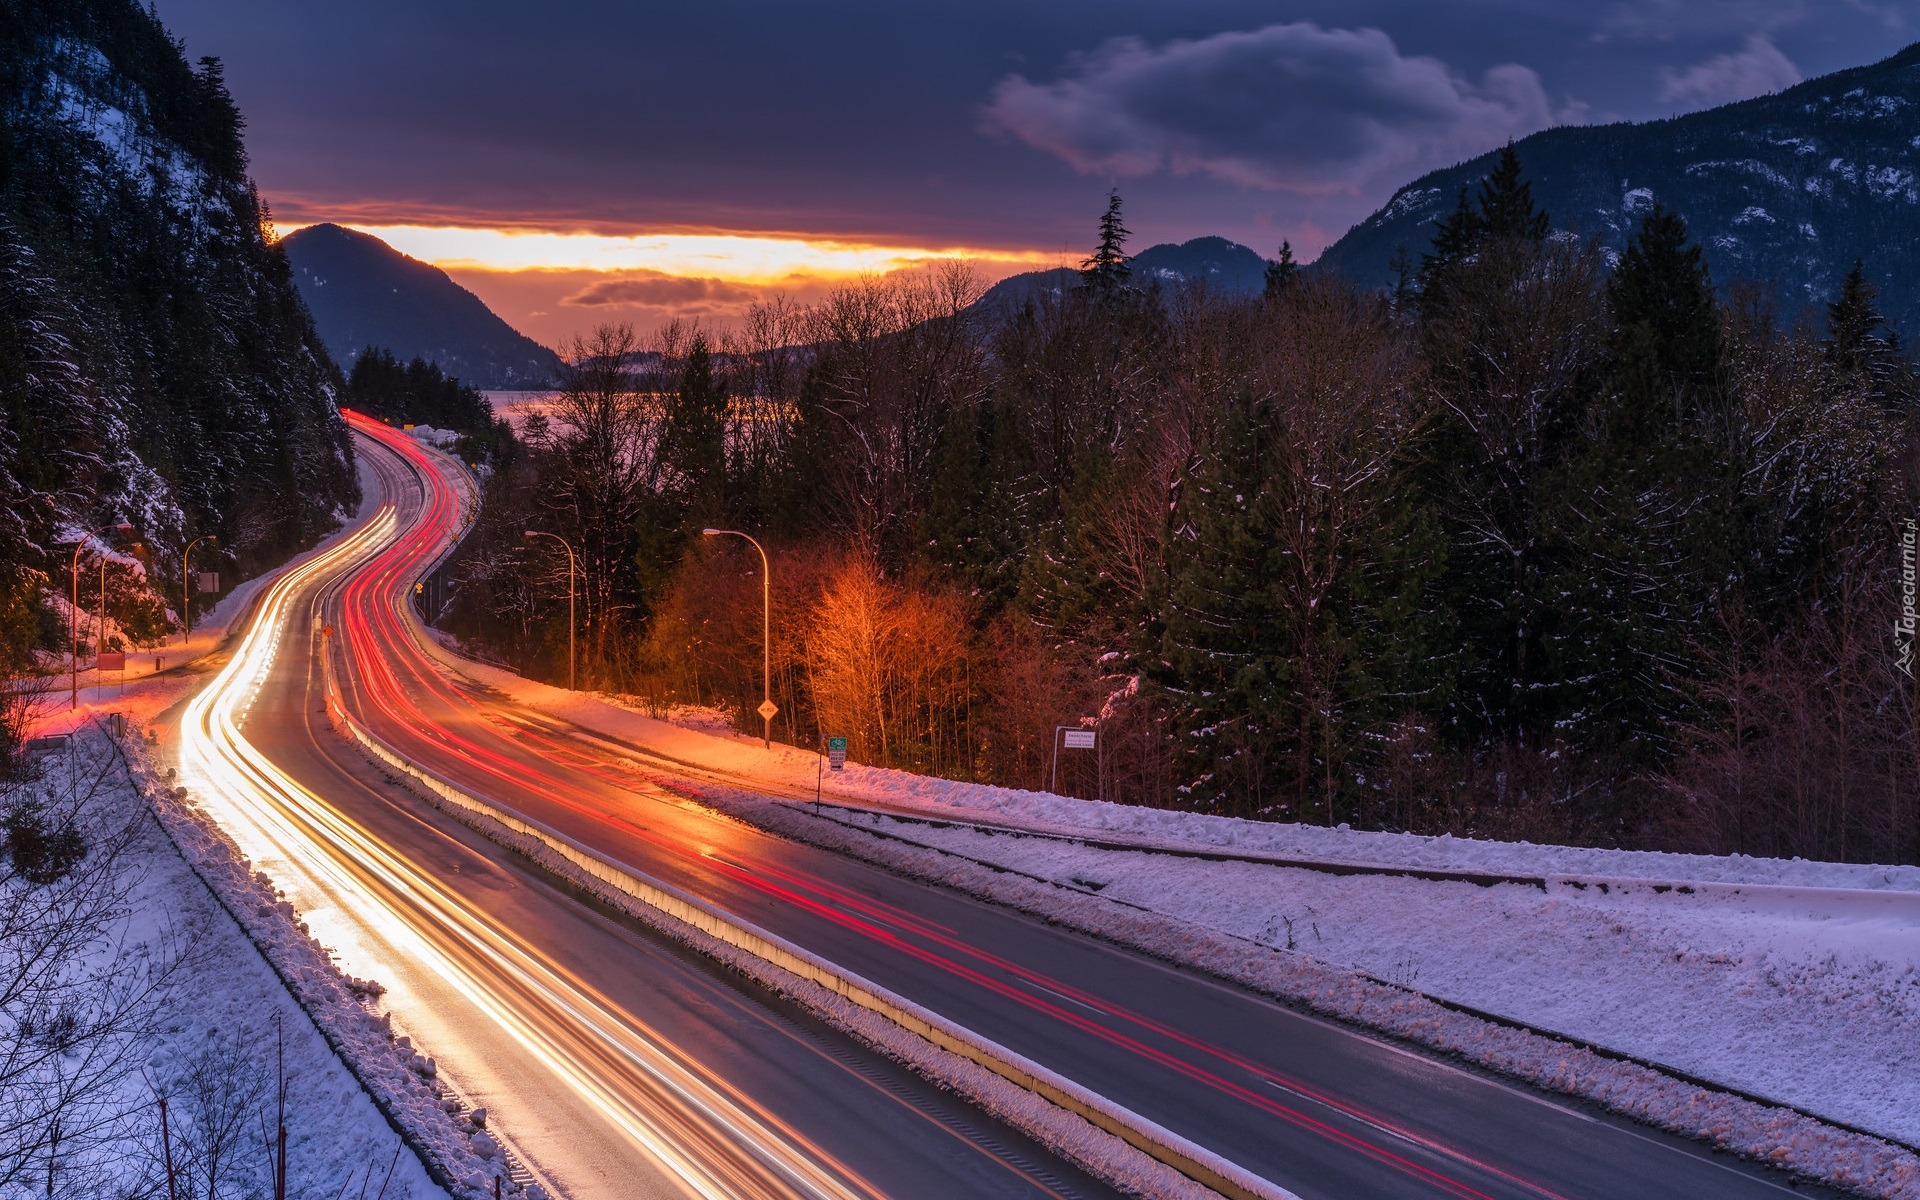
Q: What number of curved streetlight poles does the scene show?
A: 5